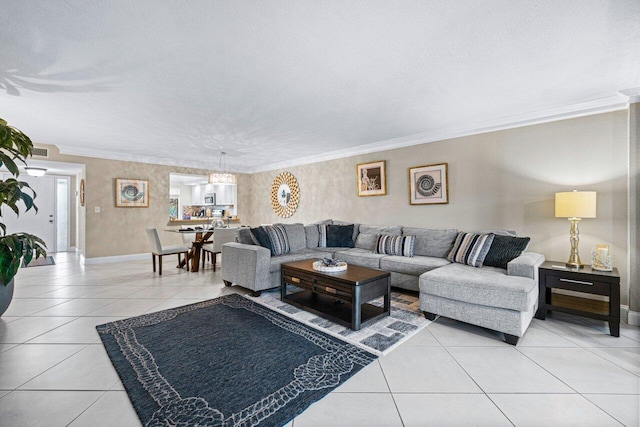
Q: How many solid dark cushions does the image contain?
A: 3